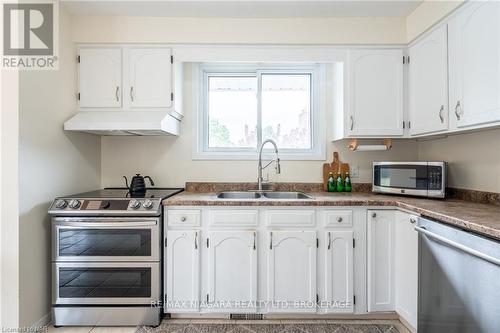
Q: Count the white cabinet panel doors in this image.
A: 11